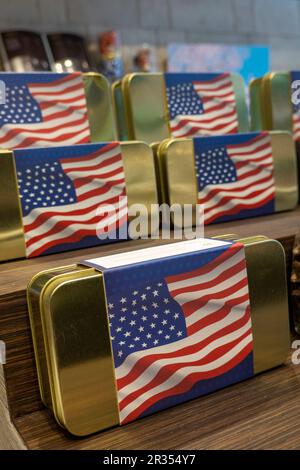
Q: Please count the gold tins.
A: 6